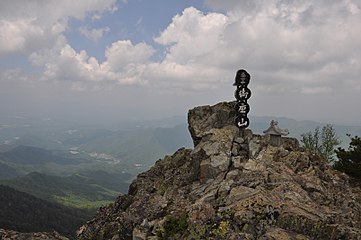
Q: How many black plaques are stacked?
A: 4